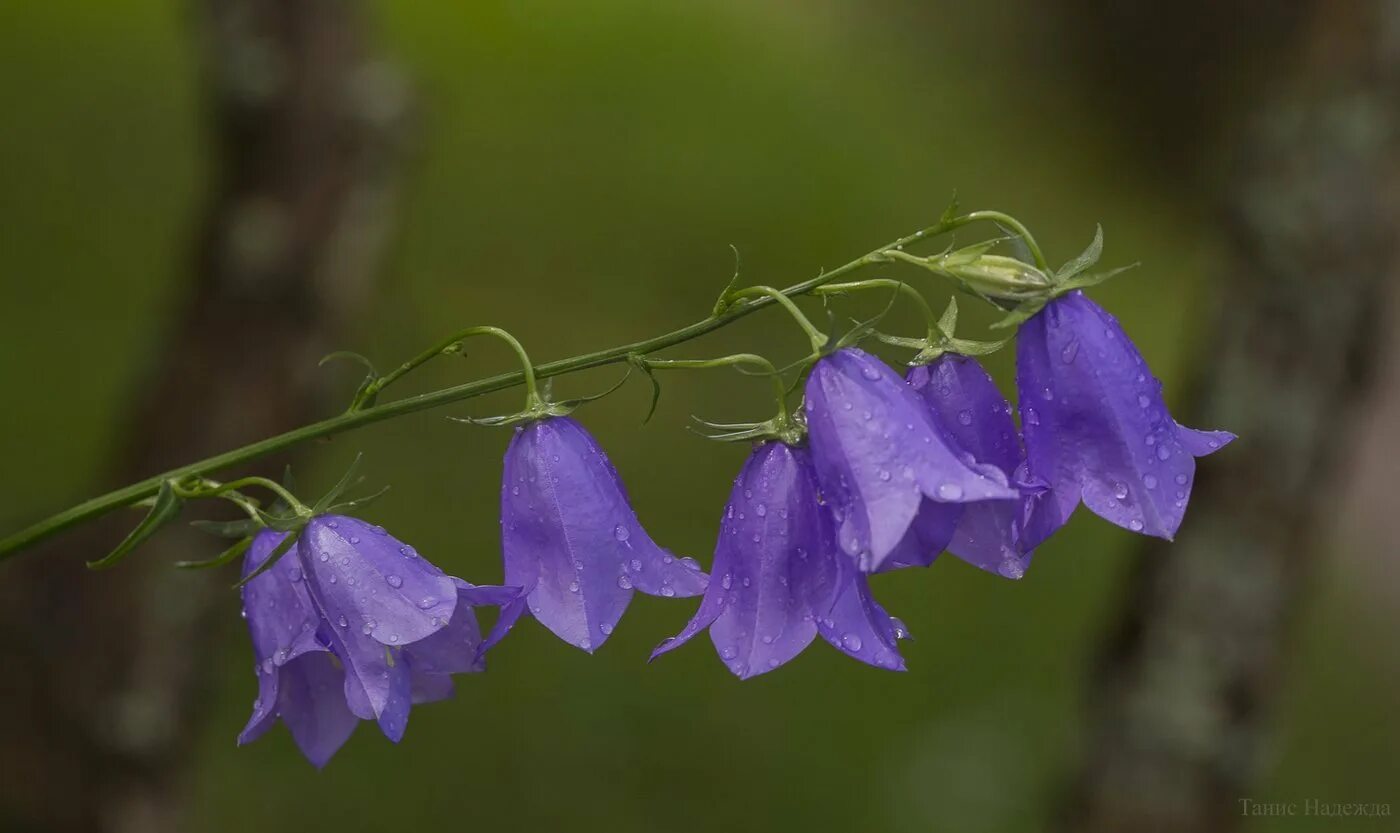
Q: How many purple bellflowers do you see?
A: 7